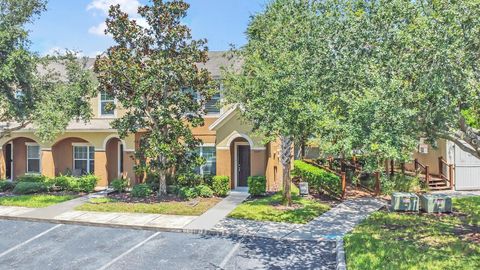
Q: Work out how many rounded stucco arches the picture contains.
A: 4